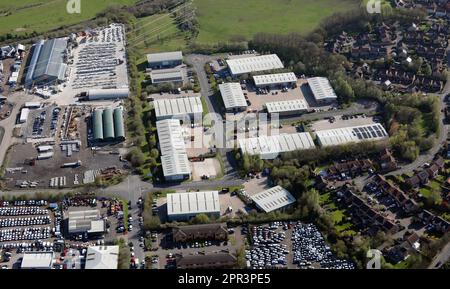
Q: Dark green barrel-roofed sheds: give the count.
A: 3